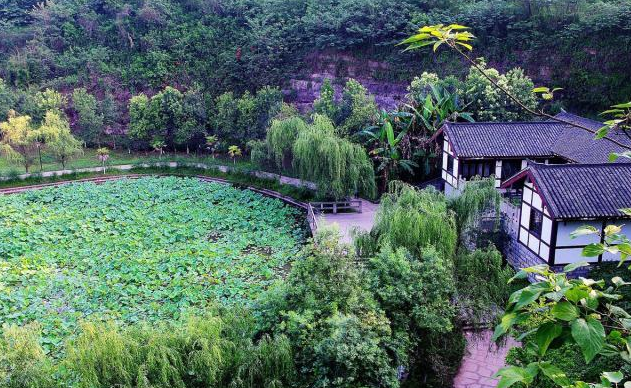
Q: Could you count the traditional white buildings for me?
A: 2